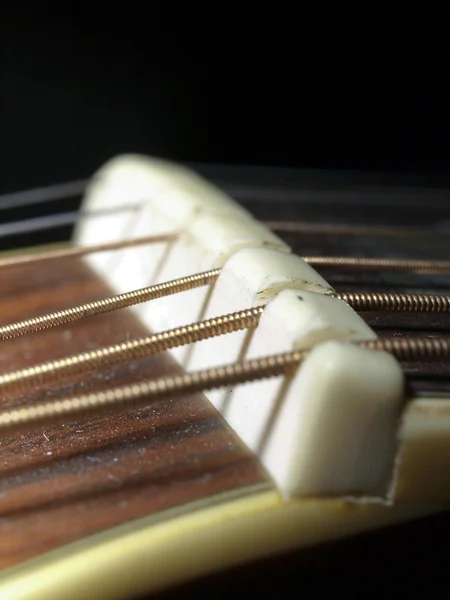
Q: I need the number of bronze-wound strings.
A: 4